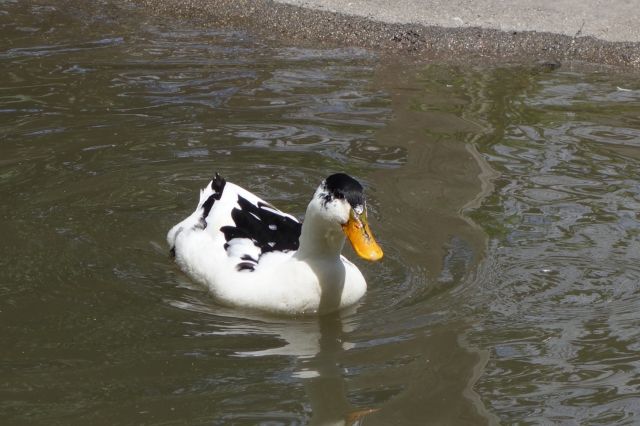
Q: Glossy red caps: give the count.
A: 0